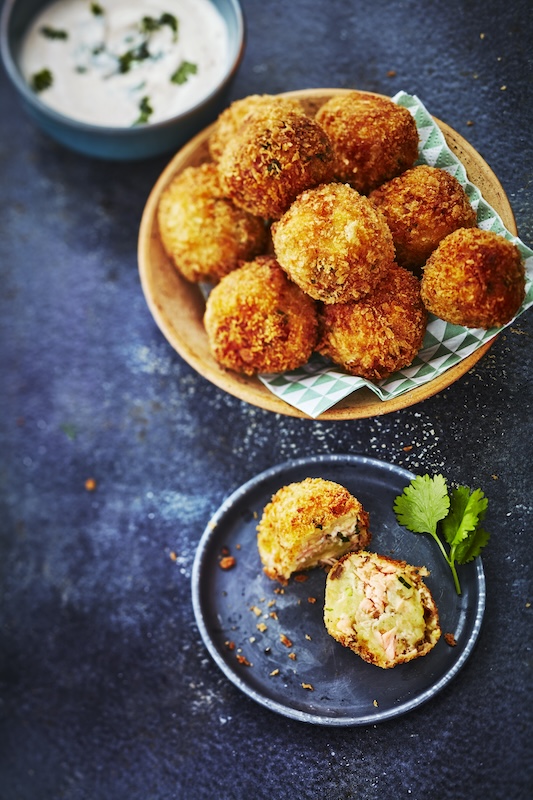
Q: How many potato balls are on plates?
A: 10